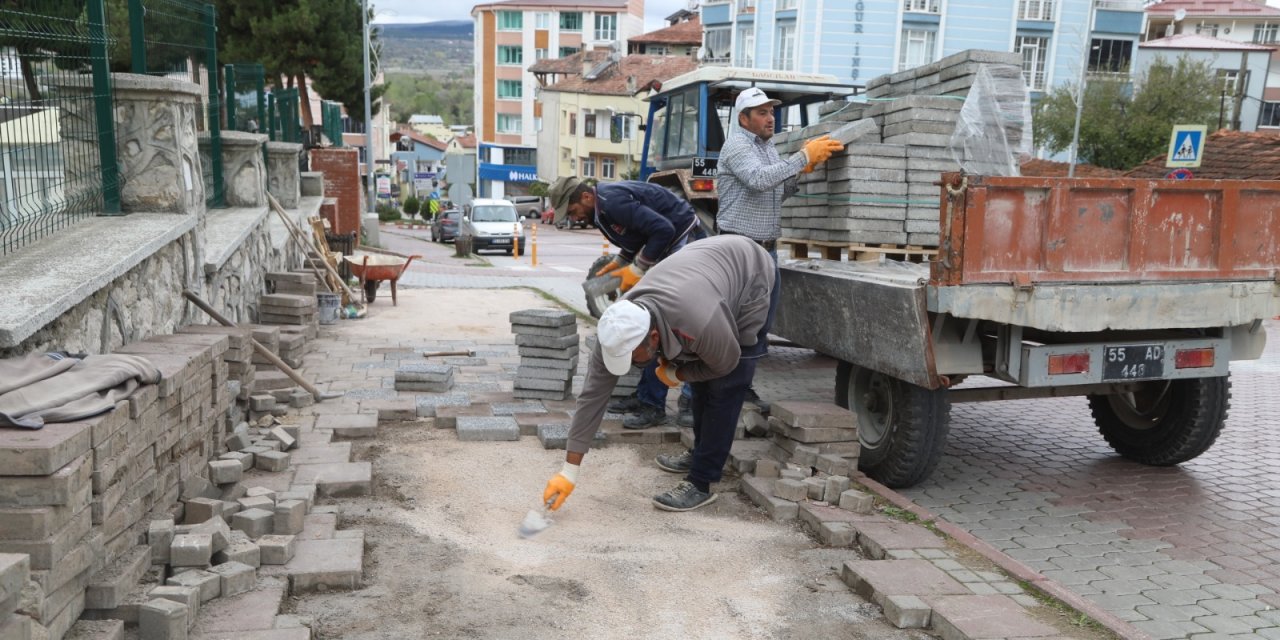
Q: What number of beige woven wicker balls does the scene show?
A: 0